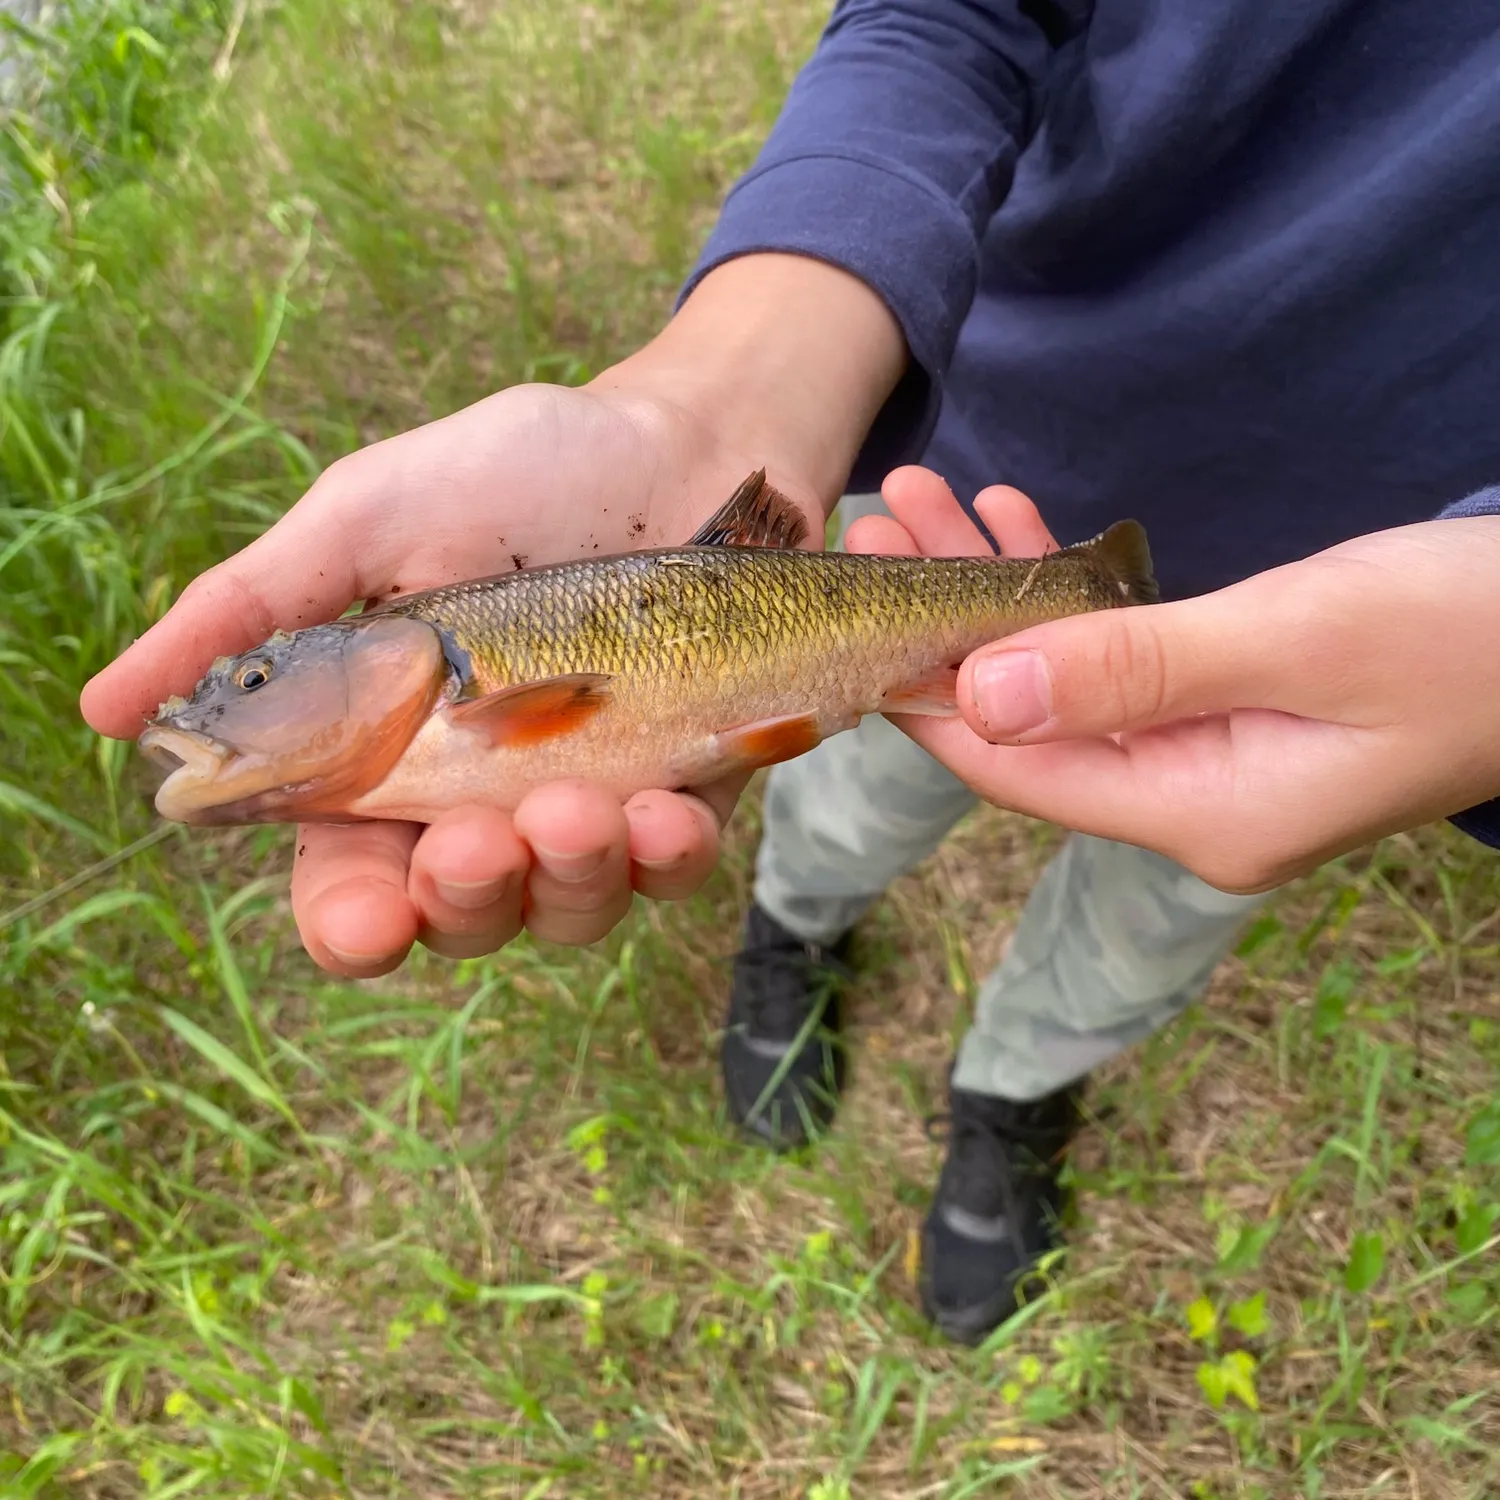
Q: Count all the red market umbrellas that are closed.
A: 0